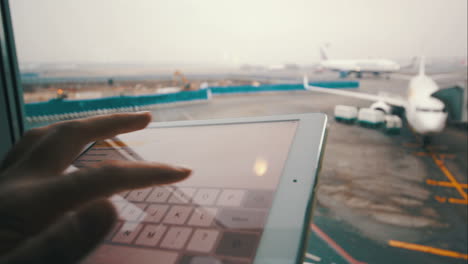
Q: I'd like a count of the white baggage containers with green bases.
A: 3